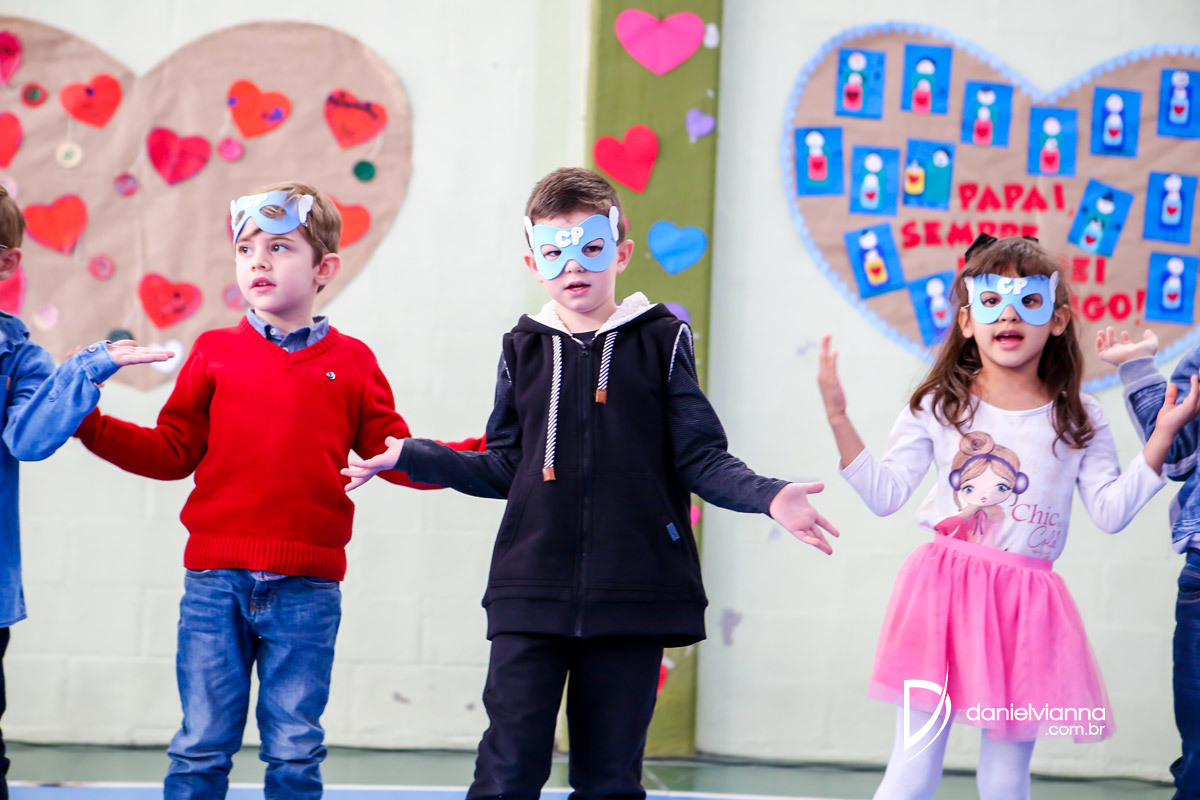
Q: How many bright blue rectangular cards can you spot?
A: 14